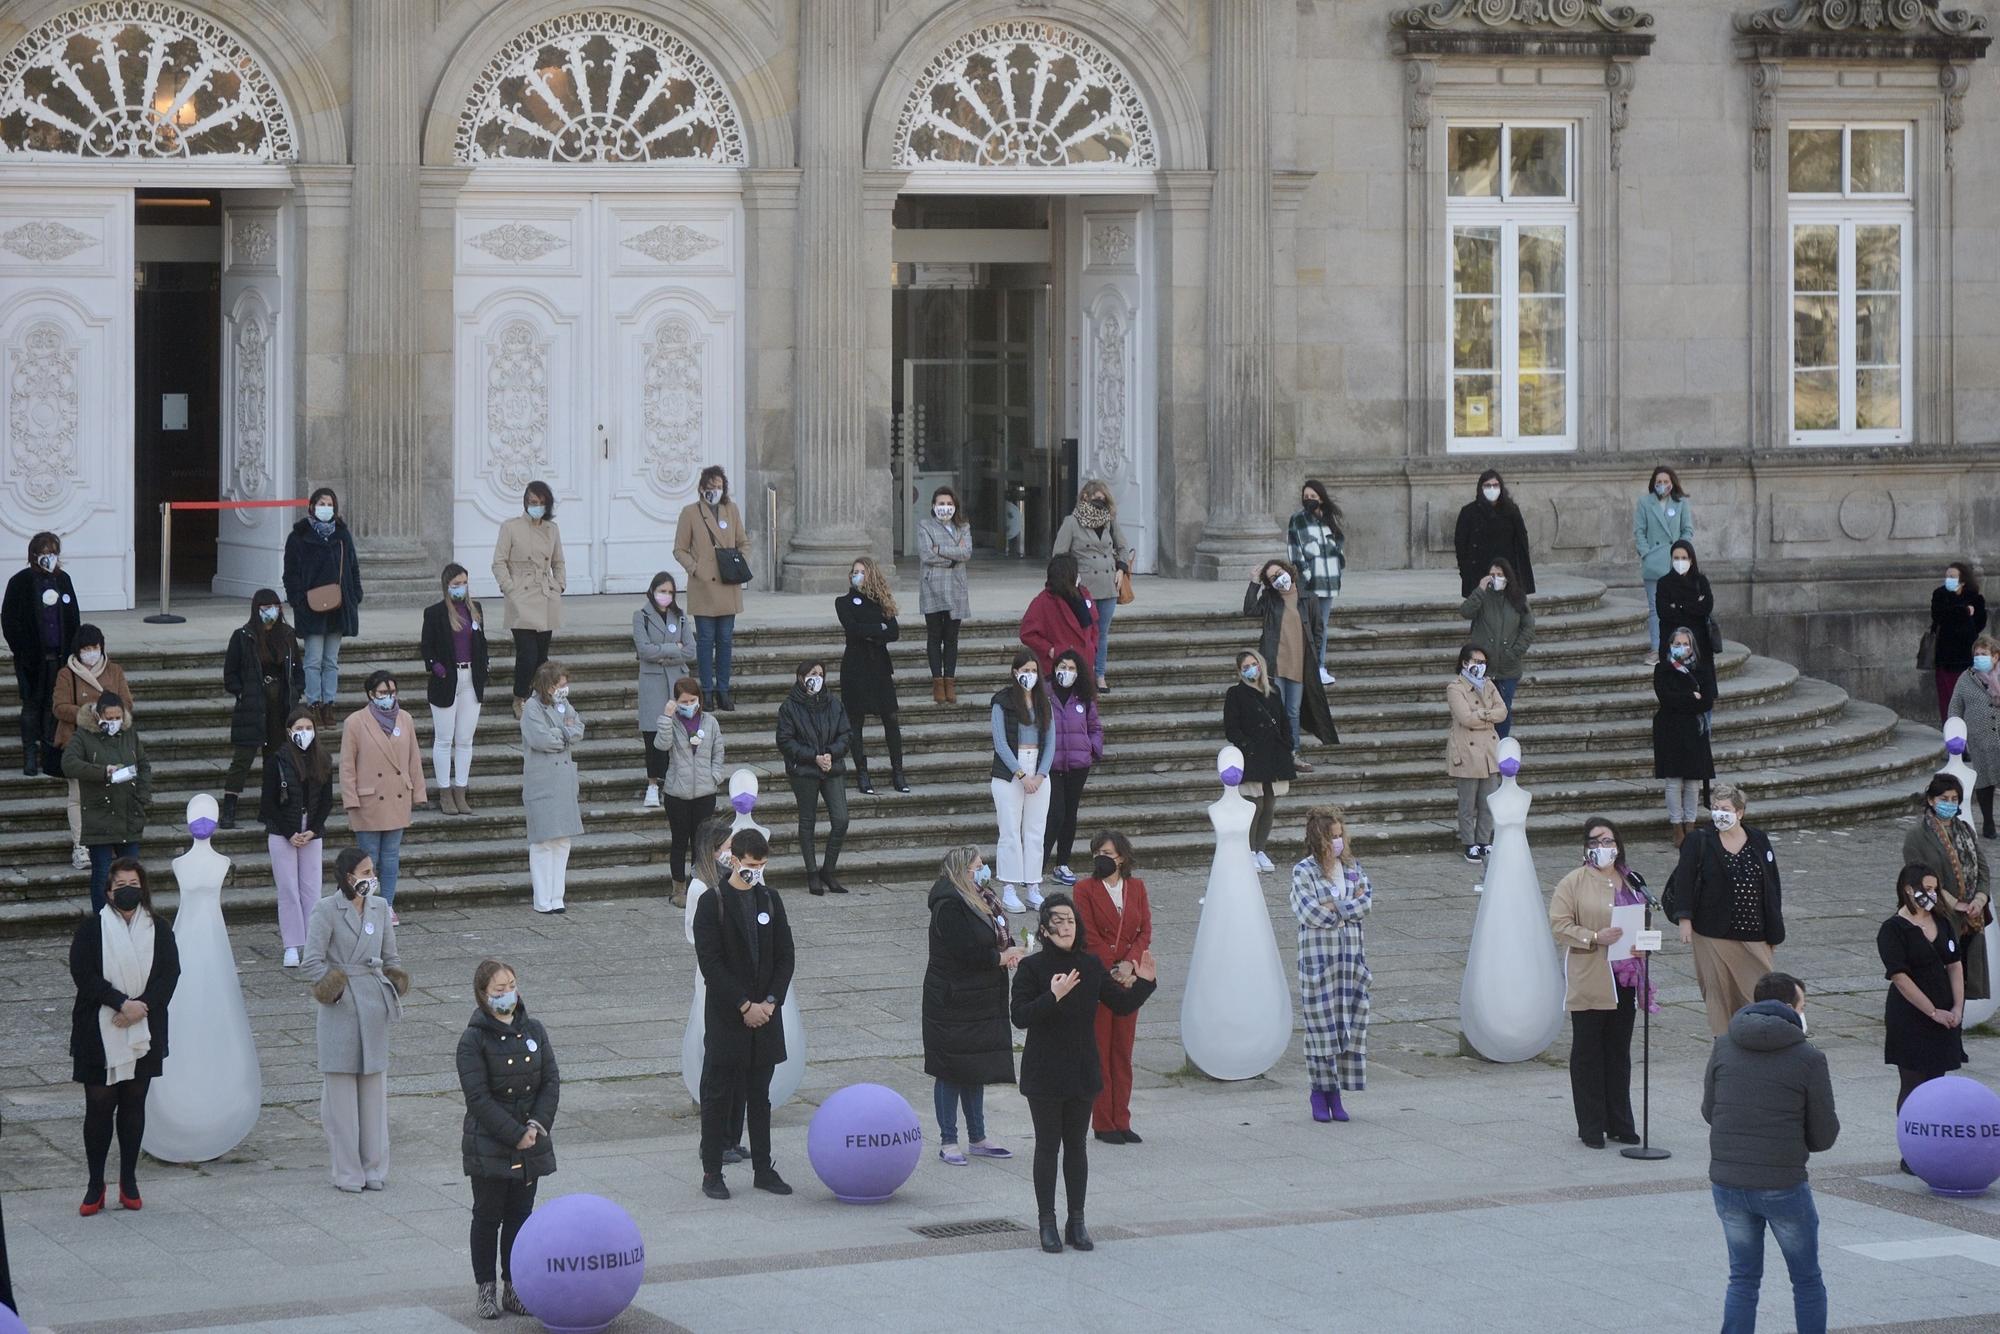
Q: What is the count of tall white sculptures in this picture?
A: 5